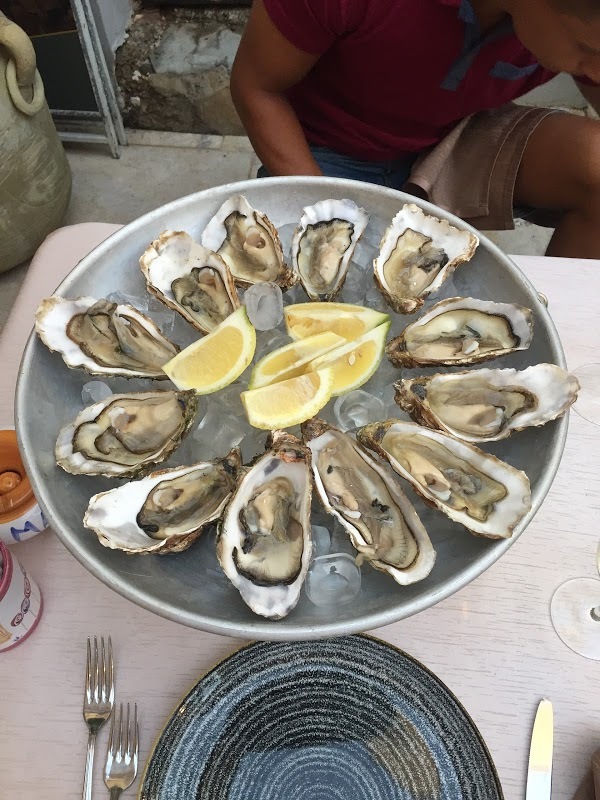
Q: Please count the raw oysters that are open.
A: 12